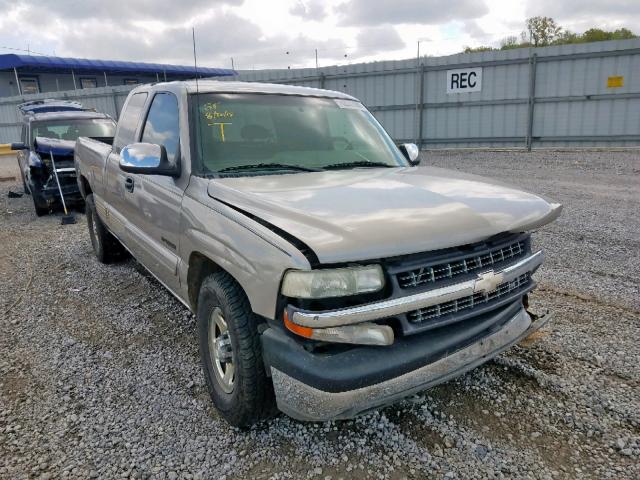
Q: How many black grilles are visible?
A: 2